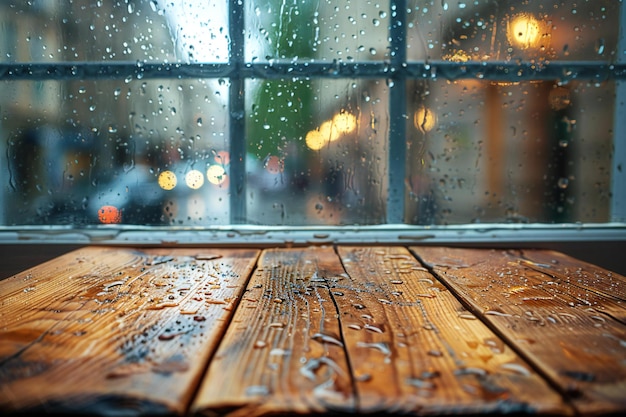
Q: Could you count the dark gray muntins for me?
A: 3